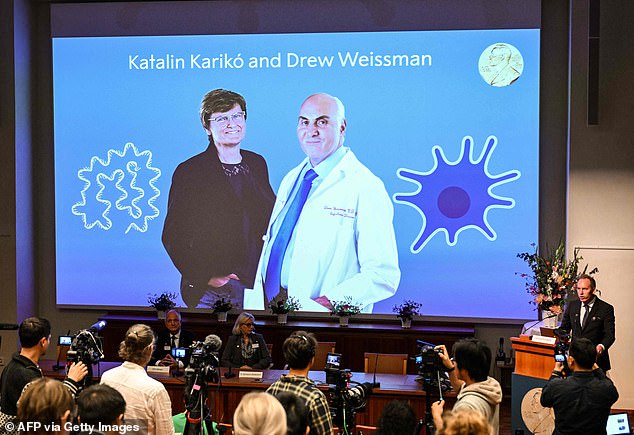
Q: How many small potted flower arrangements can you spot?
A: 5